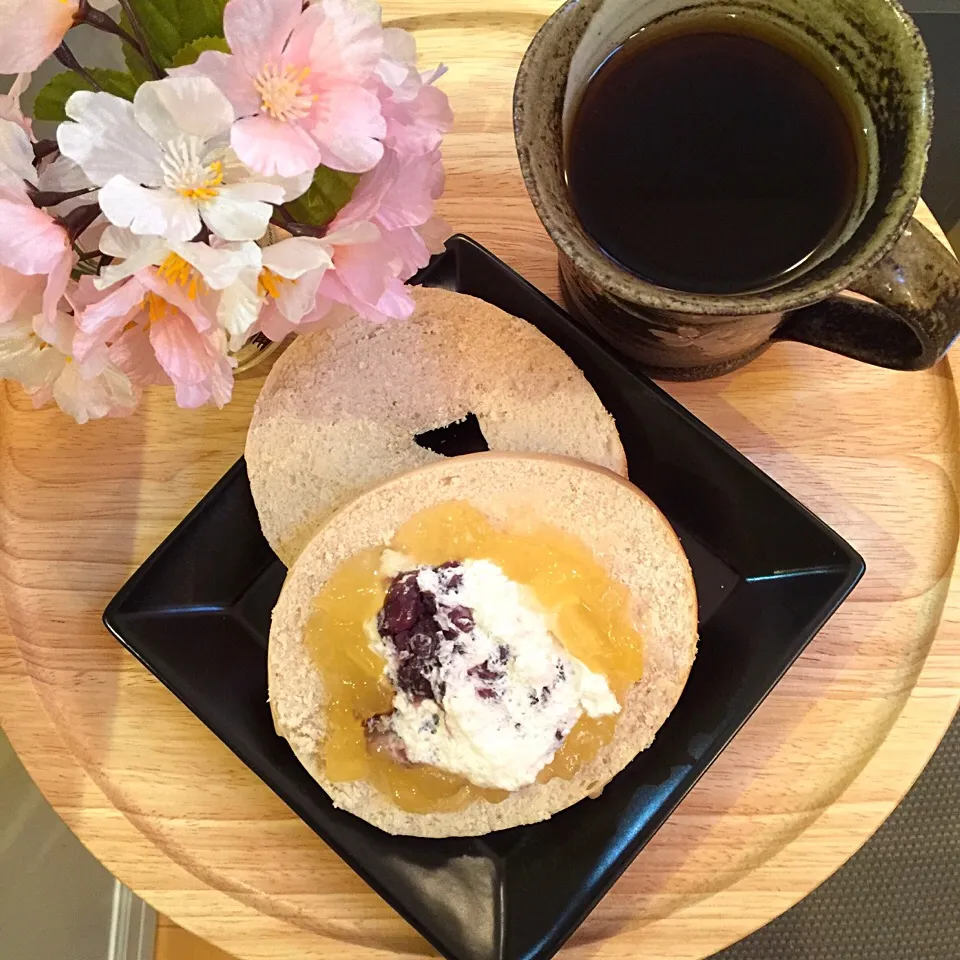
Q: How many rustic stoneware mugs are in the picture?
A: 1